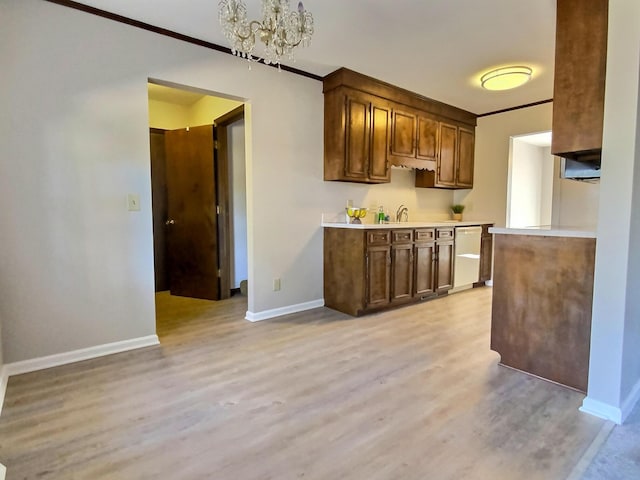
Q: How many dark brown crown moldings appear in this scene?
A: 2